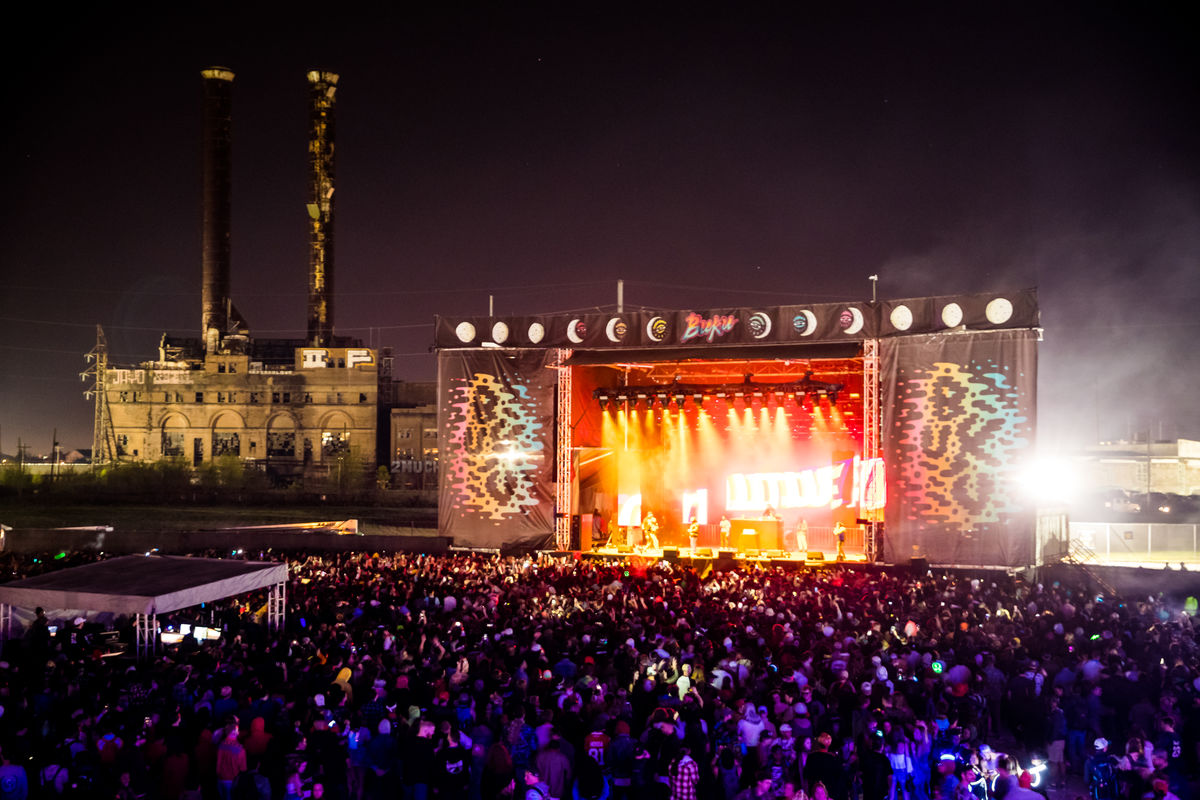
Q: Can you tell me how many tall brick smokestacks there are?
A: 2